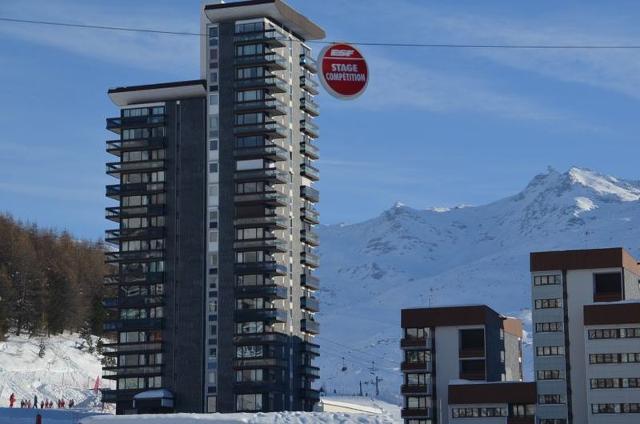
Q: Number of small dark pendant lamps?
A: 0